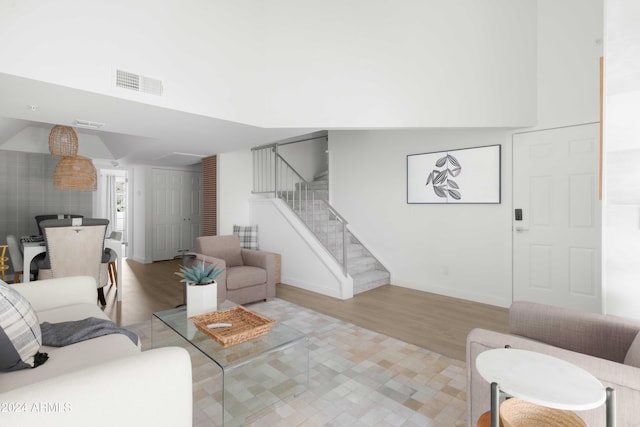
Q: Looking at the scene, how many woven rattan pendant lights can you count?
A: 2